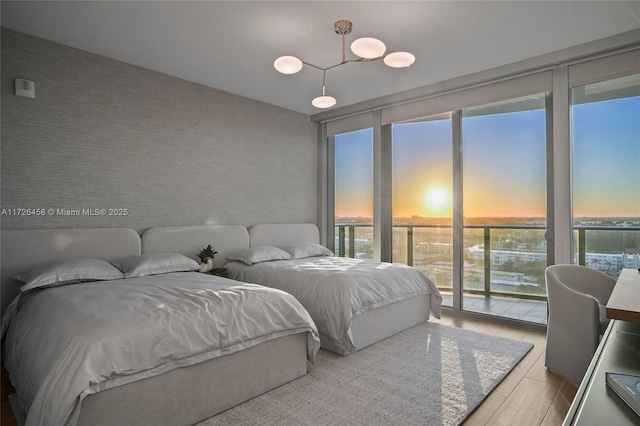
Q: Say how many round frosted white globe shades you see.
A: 4